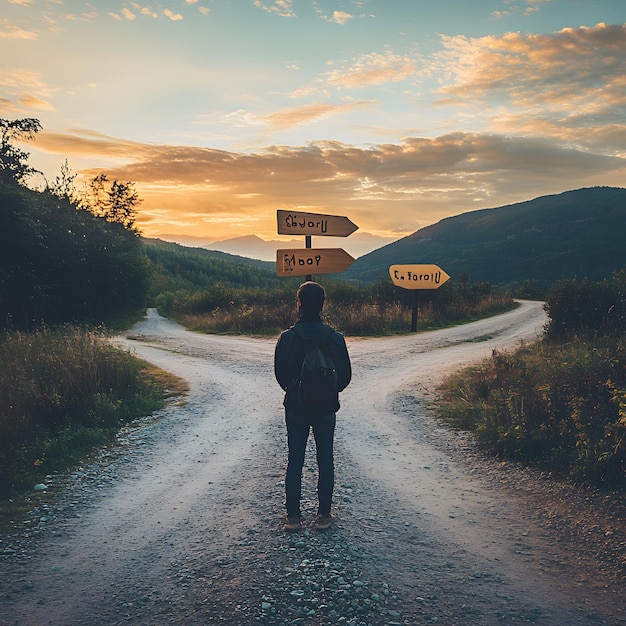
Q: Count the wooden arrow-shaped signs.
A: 3